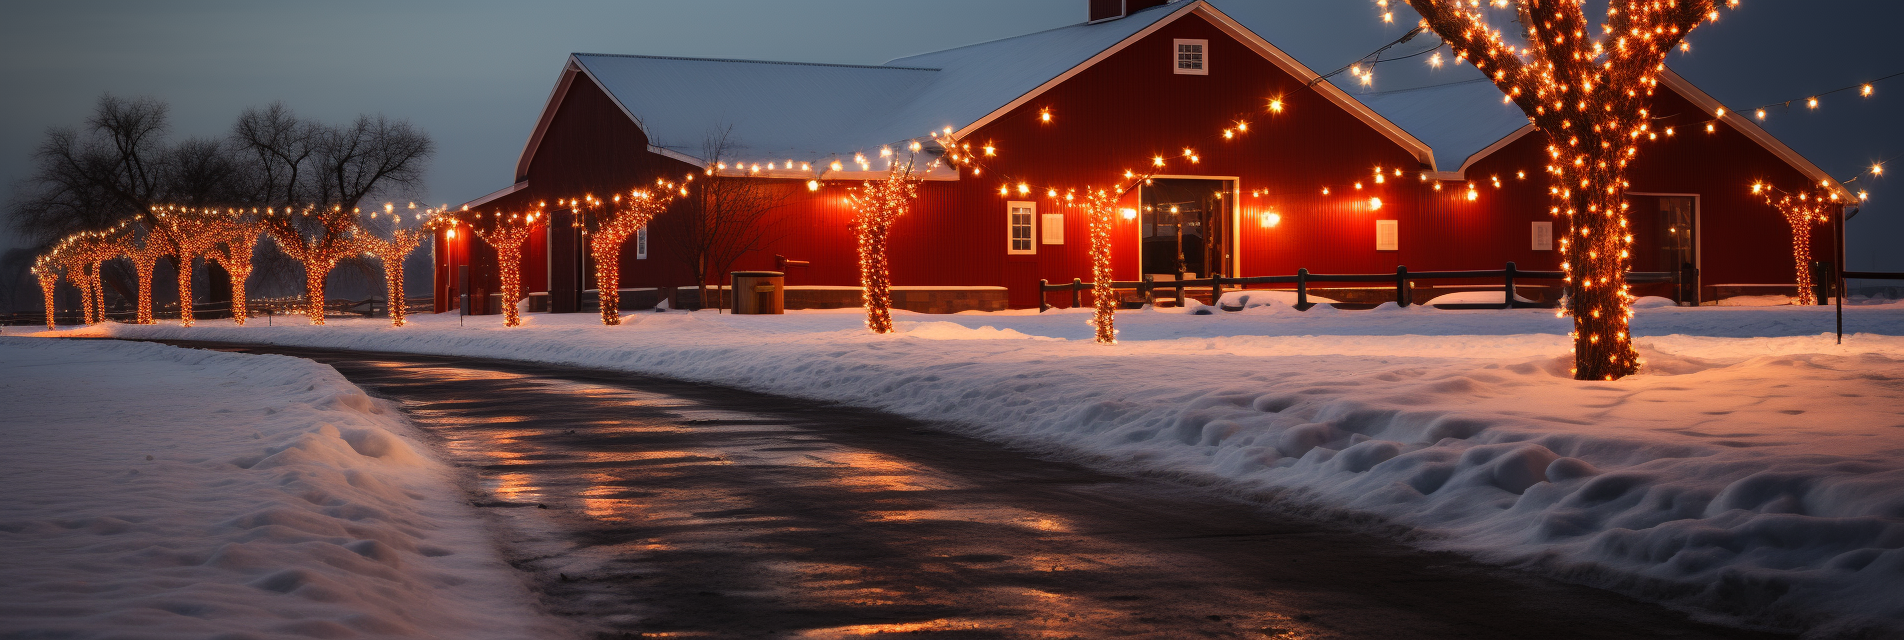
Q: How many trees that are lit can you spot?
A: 14